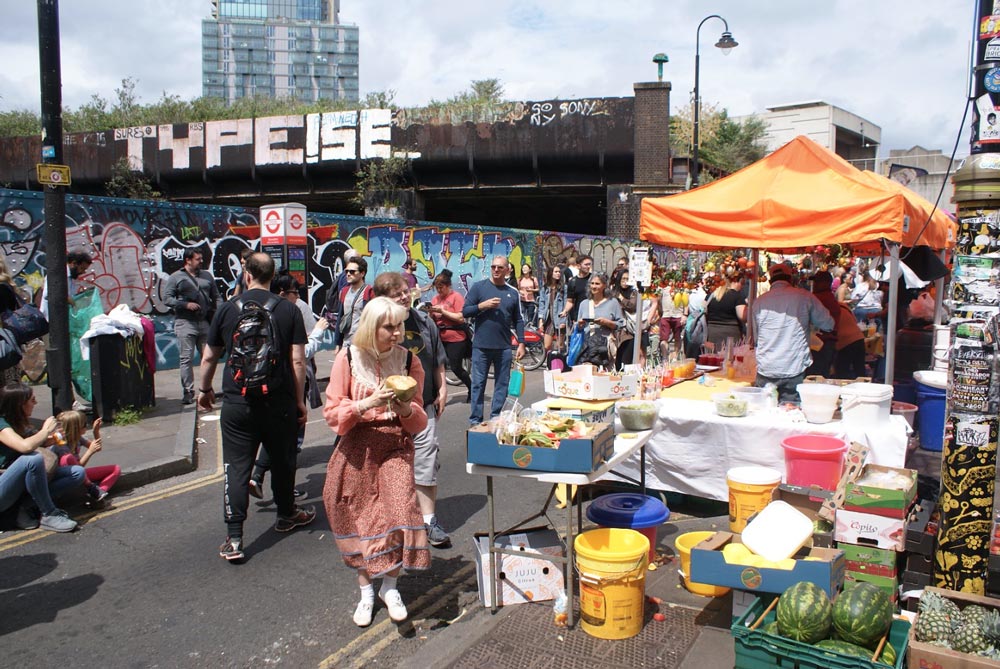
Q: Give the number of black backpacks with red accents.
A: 1